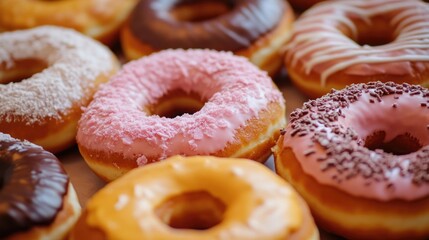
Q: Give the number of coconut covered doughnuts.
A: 2